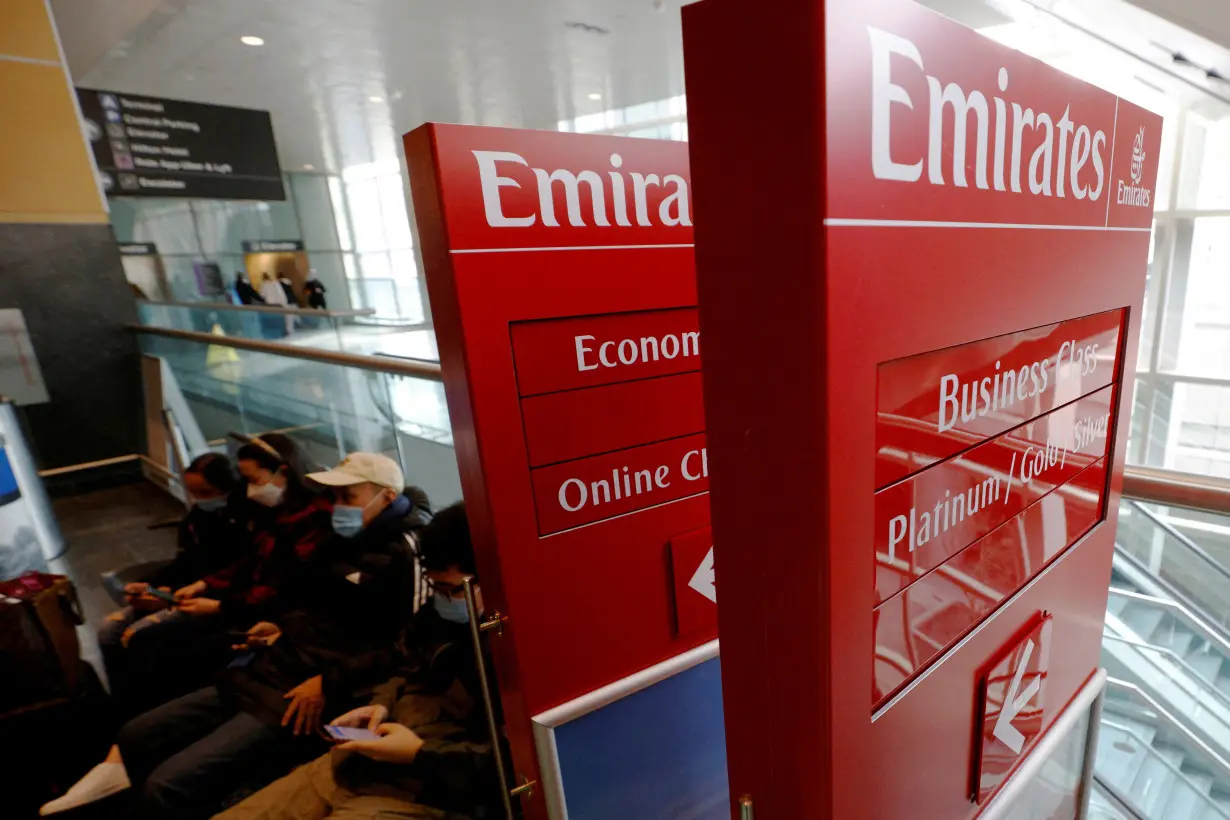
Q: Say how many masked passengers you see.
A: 4